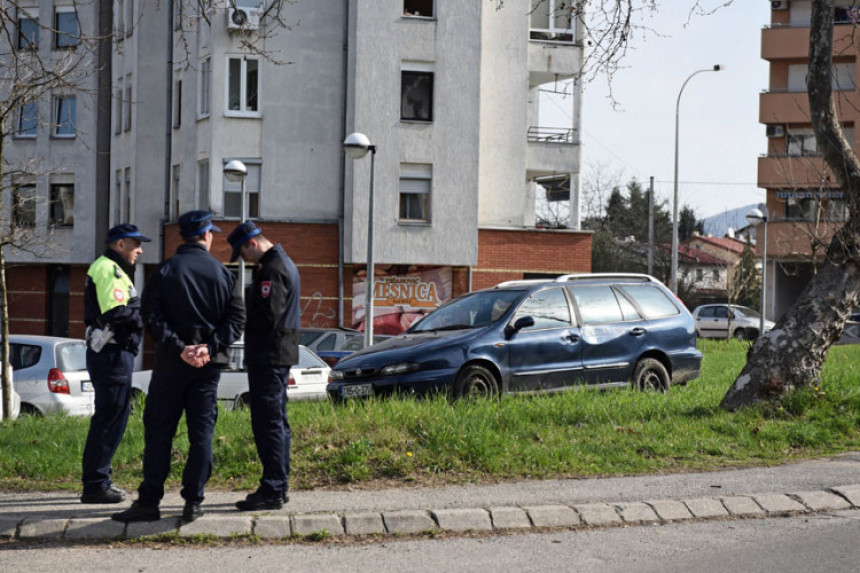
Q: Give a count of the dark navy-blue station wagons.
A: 1